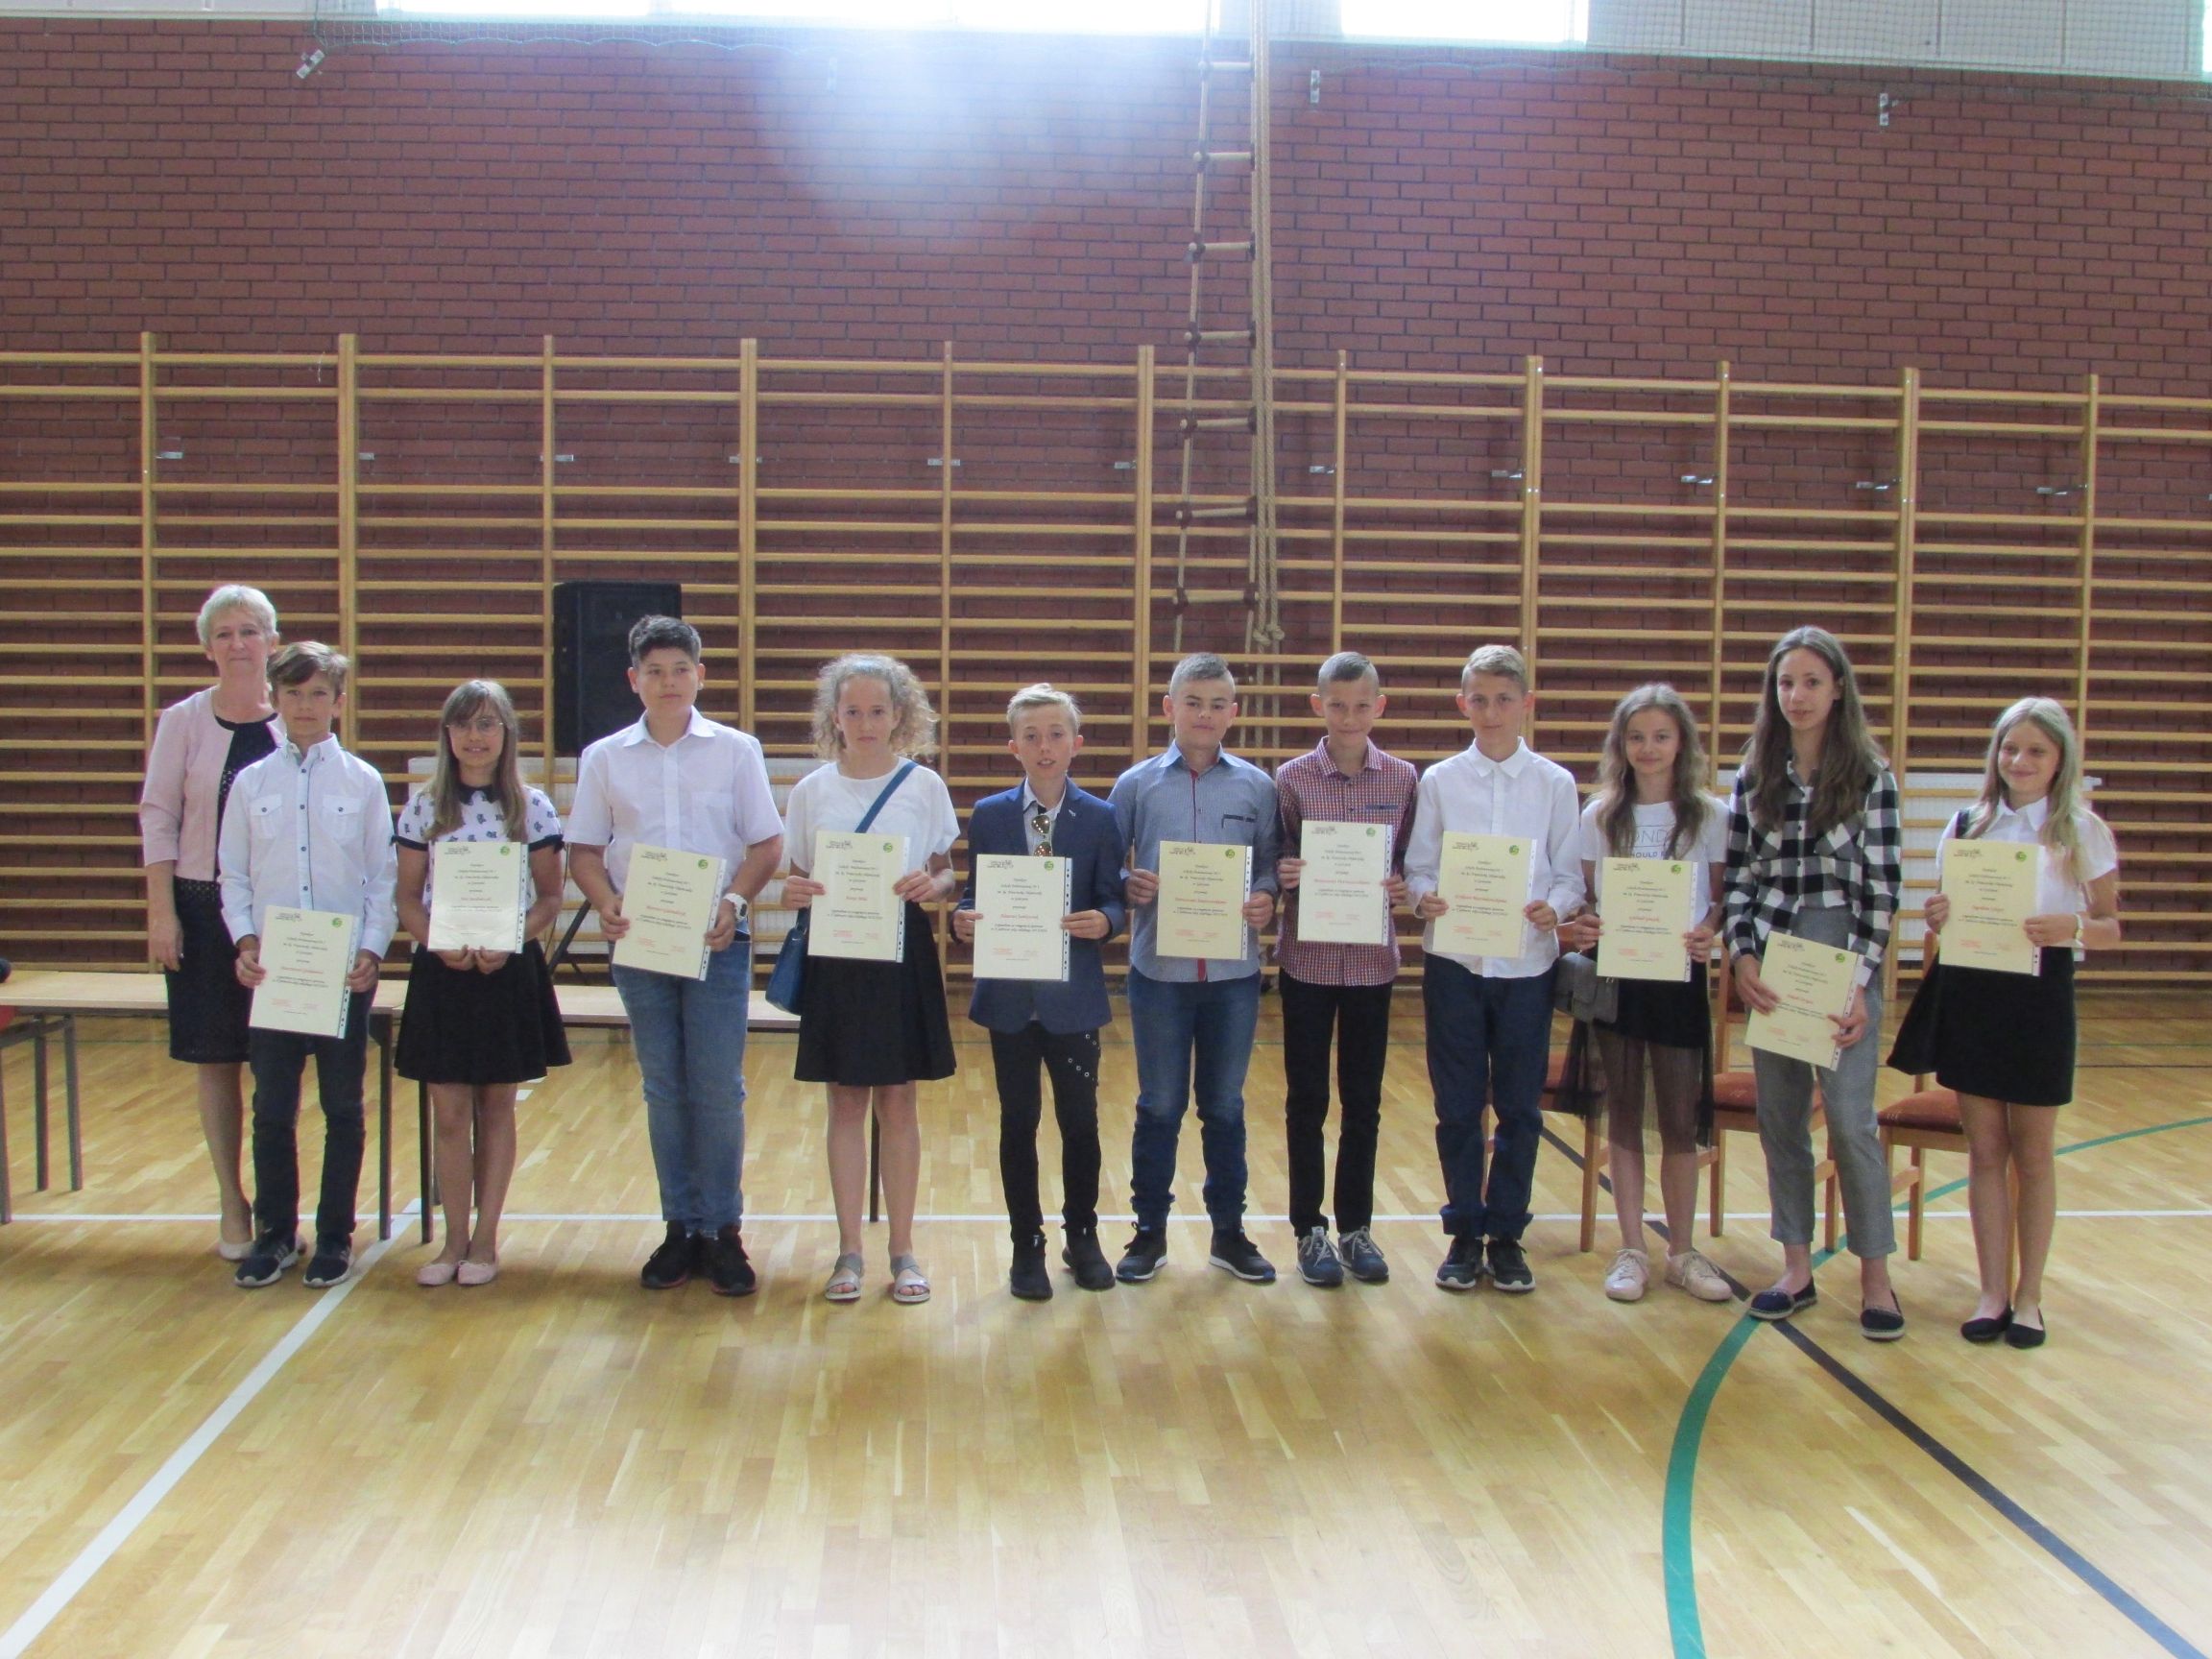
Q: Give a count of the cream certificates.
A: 11